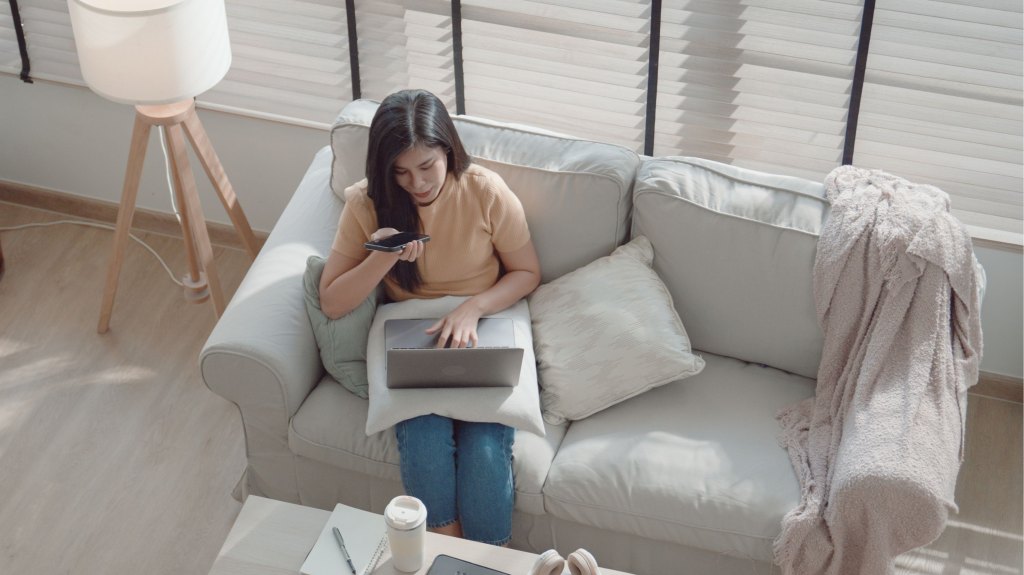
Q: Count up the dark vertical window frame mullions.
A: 5